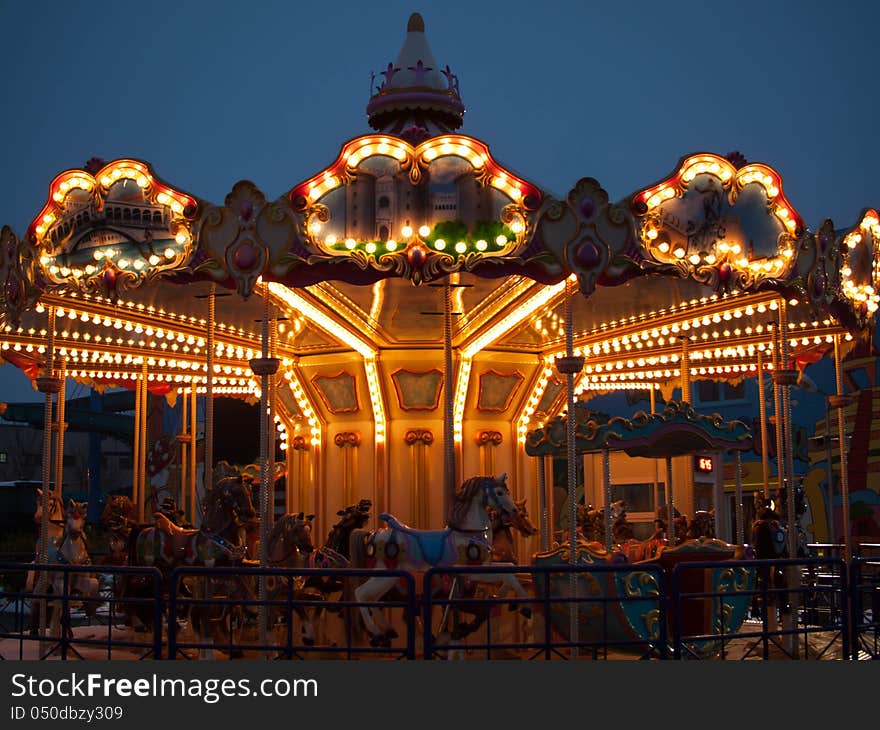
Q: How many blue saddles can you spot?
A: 1